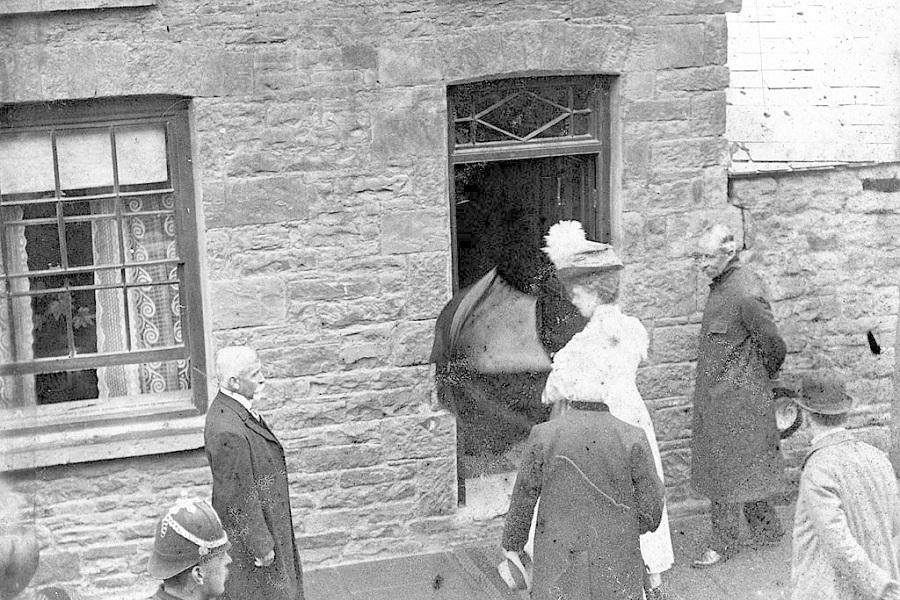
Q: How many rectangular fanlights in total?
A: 1